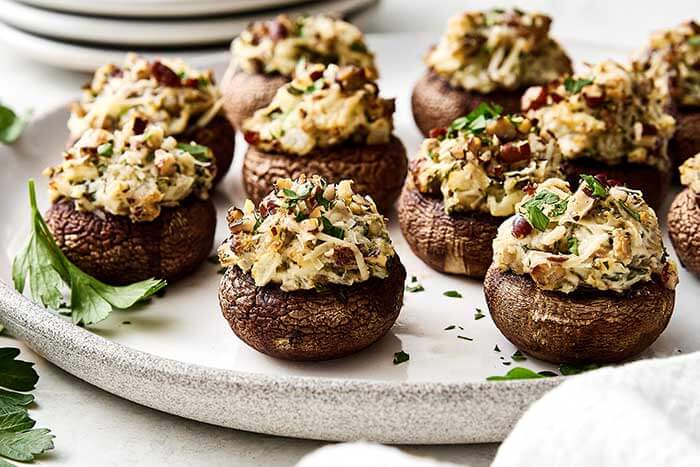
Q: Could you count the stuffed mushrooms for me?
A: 11